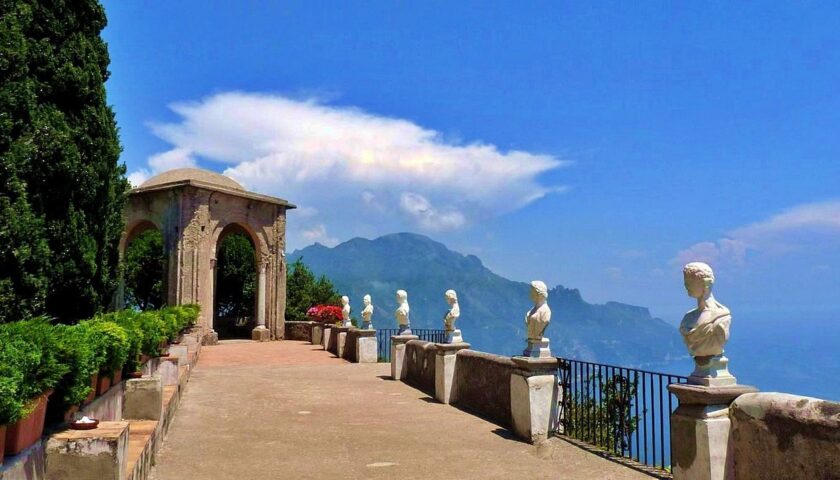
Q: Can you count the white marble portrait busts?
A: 6